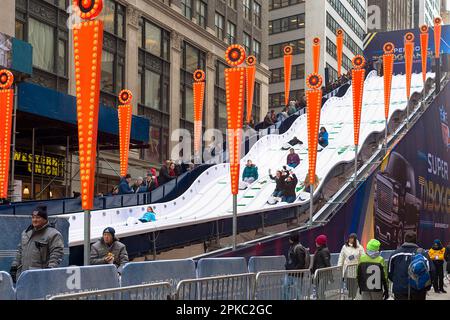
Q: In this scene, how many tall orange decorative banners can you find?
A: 15